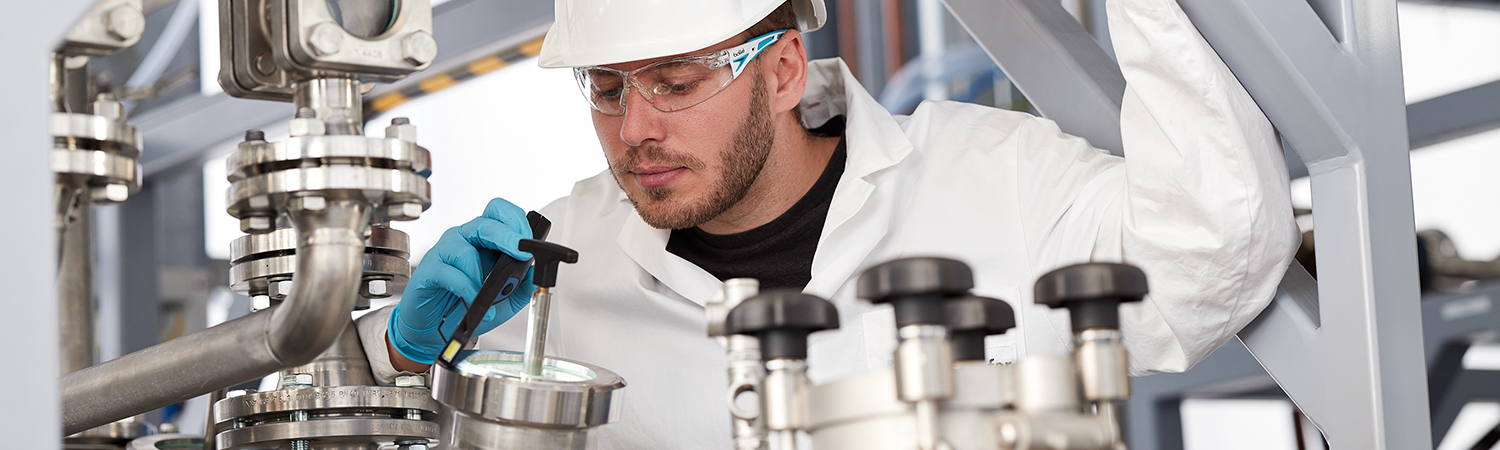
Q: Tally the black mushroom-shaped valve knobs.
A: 4